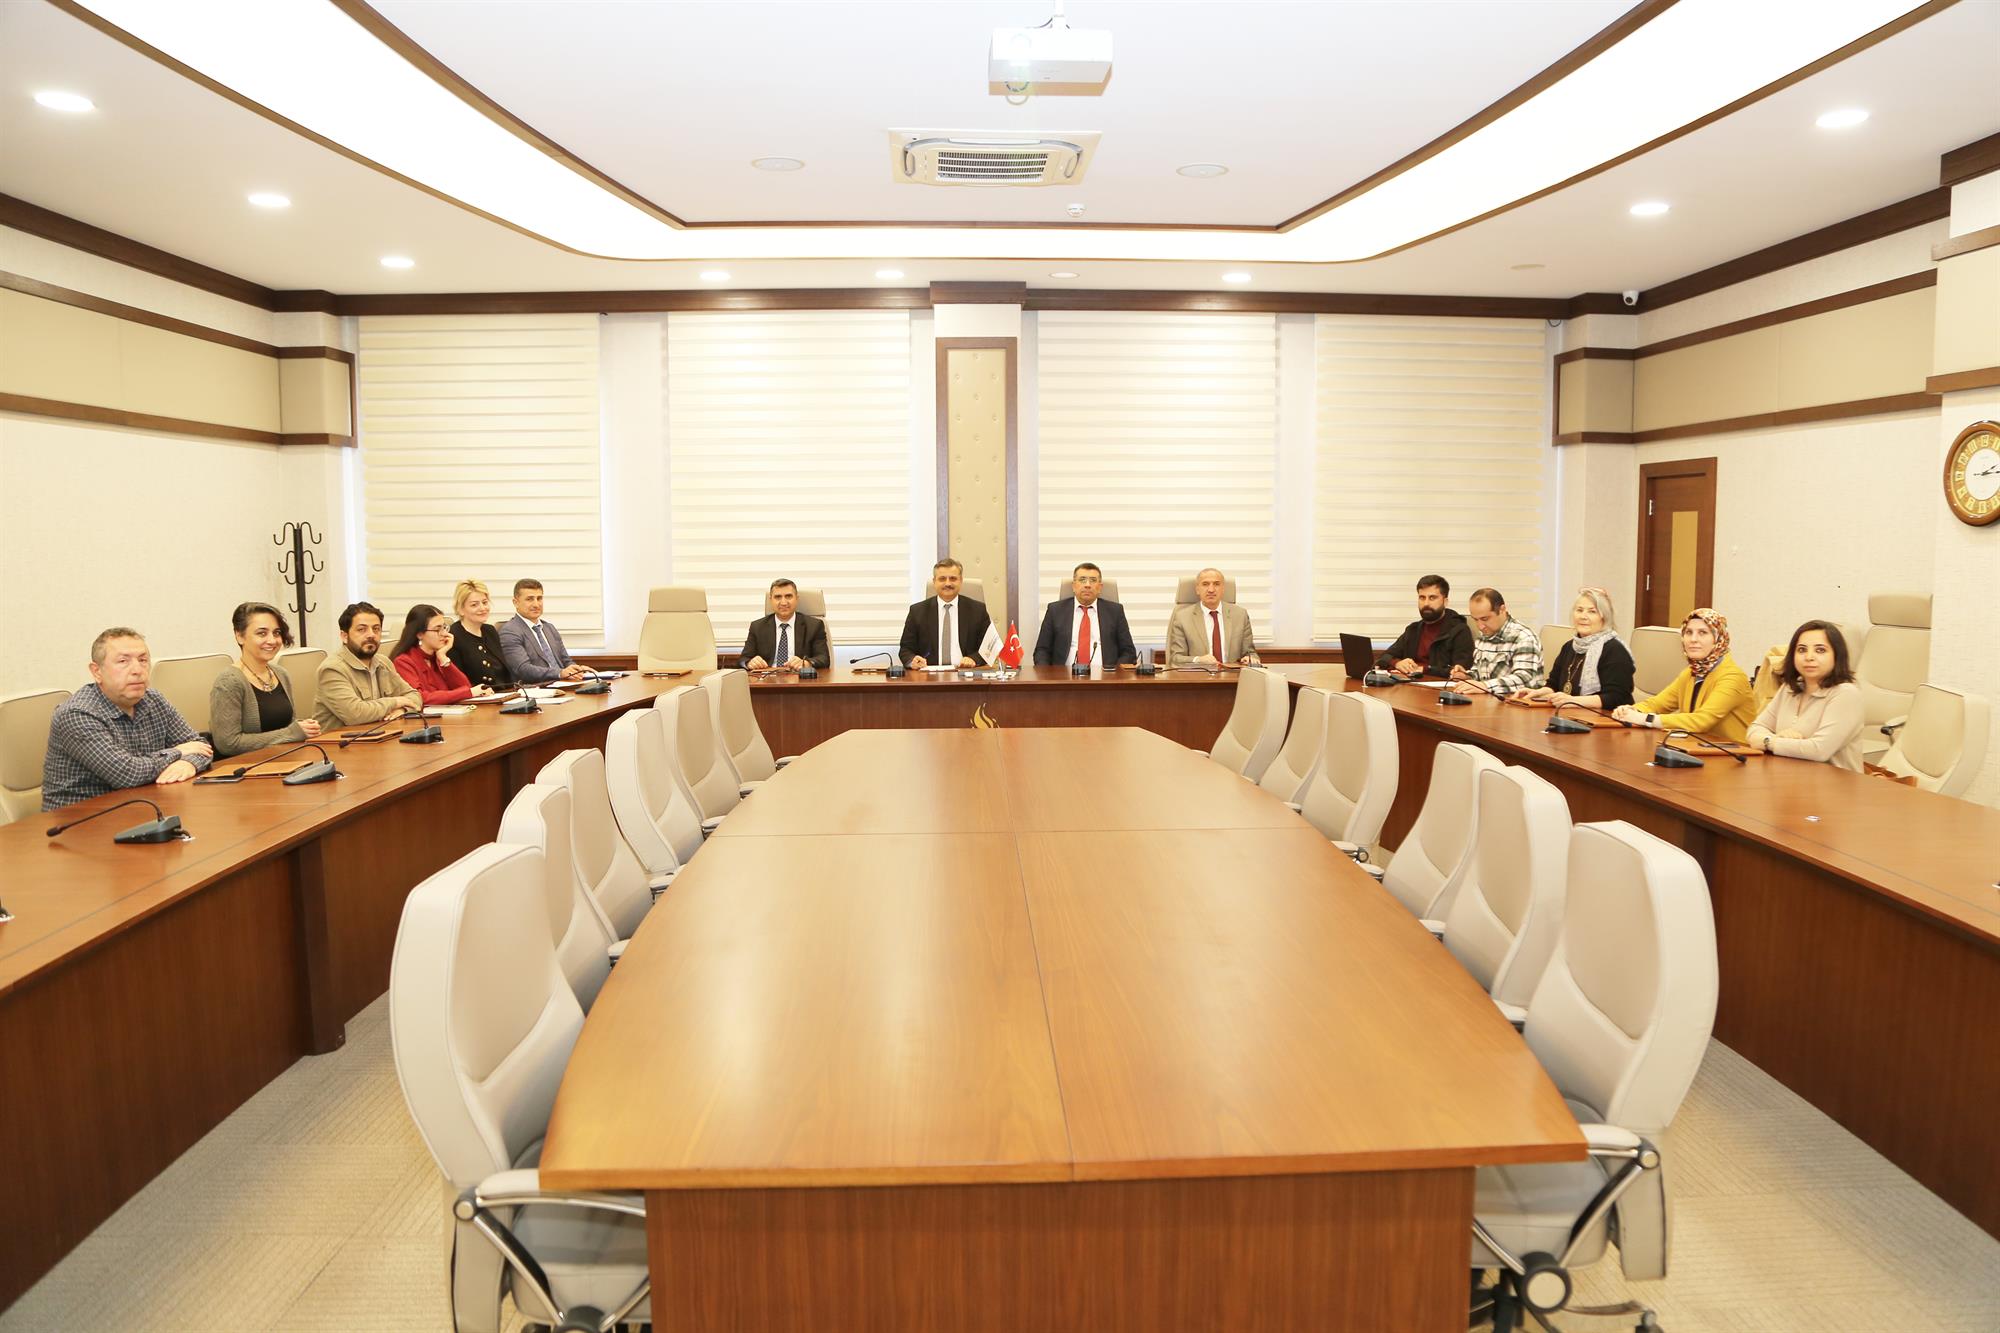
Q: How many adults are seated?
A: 15